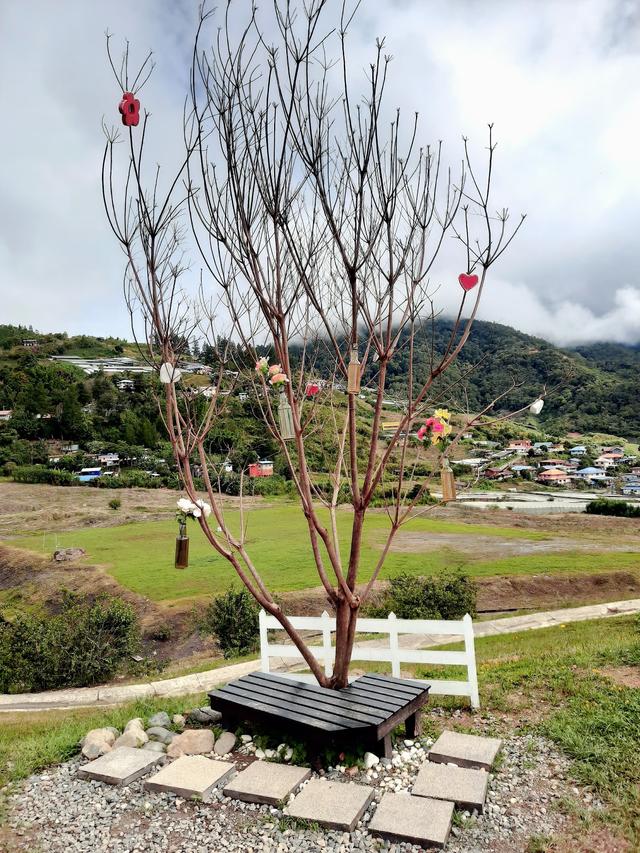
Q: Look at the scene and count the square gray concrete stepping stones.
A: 7